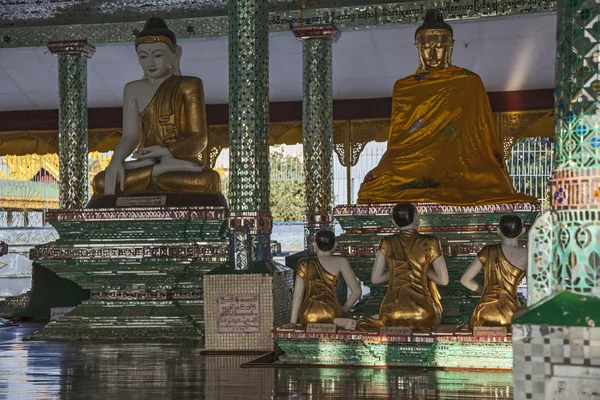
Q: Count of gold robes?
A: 5